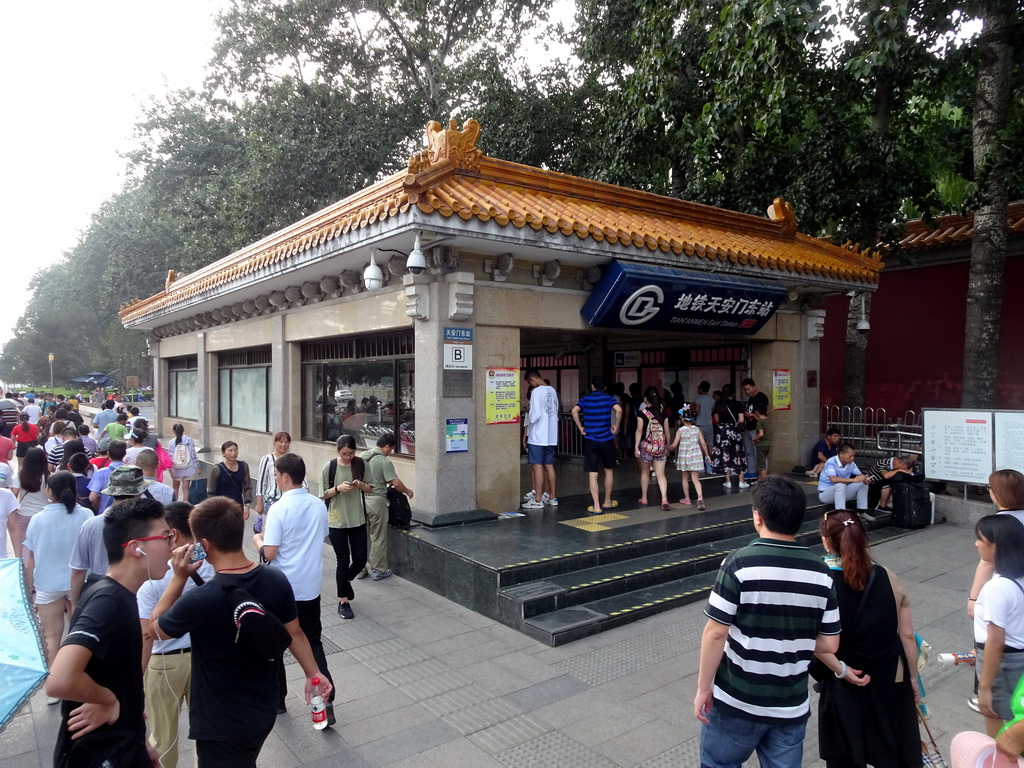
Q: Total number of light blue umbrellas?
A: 1